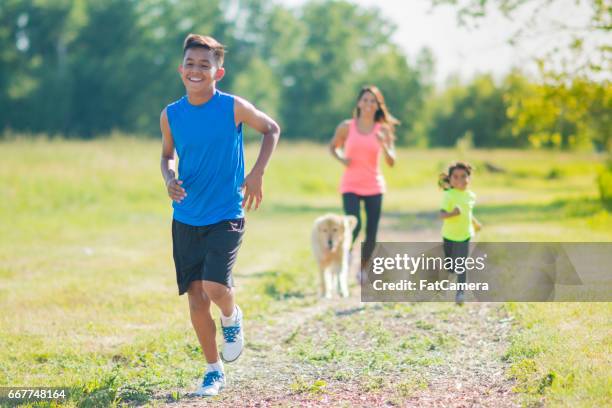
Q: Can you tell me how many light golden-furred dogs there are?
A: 1